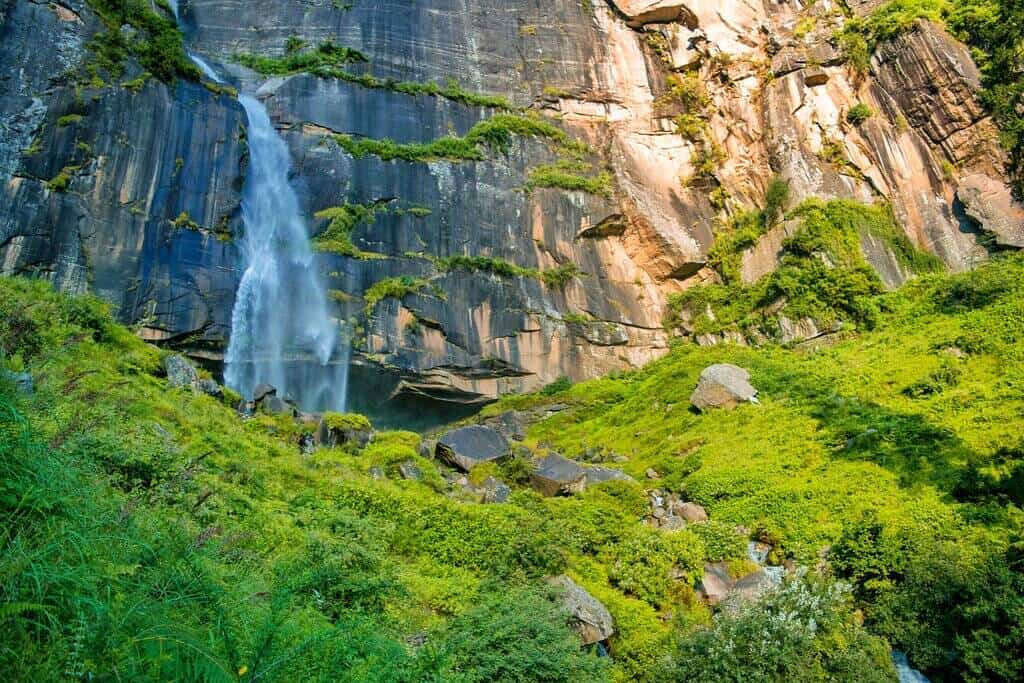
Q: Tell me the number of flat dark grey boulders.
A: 2